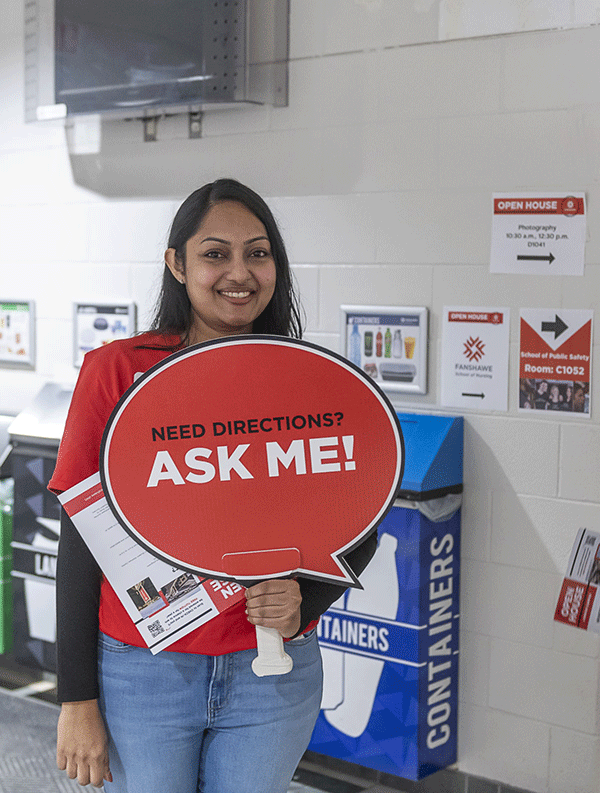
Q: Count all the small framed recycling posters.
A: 3